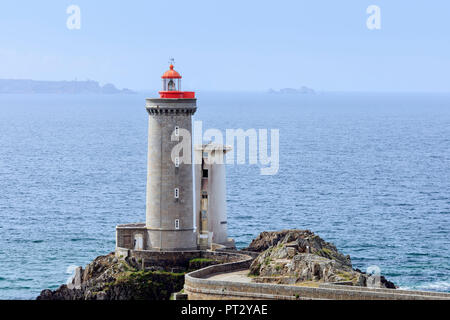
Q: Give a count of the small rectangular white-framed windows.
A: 4